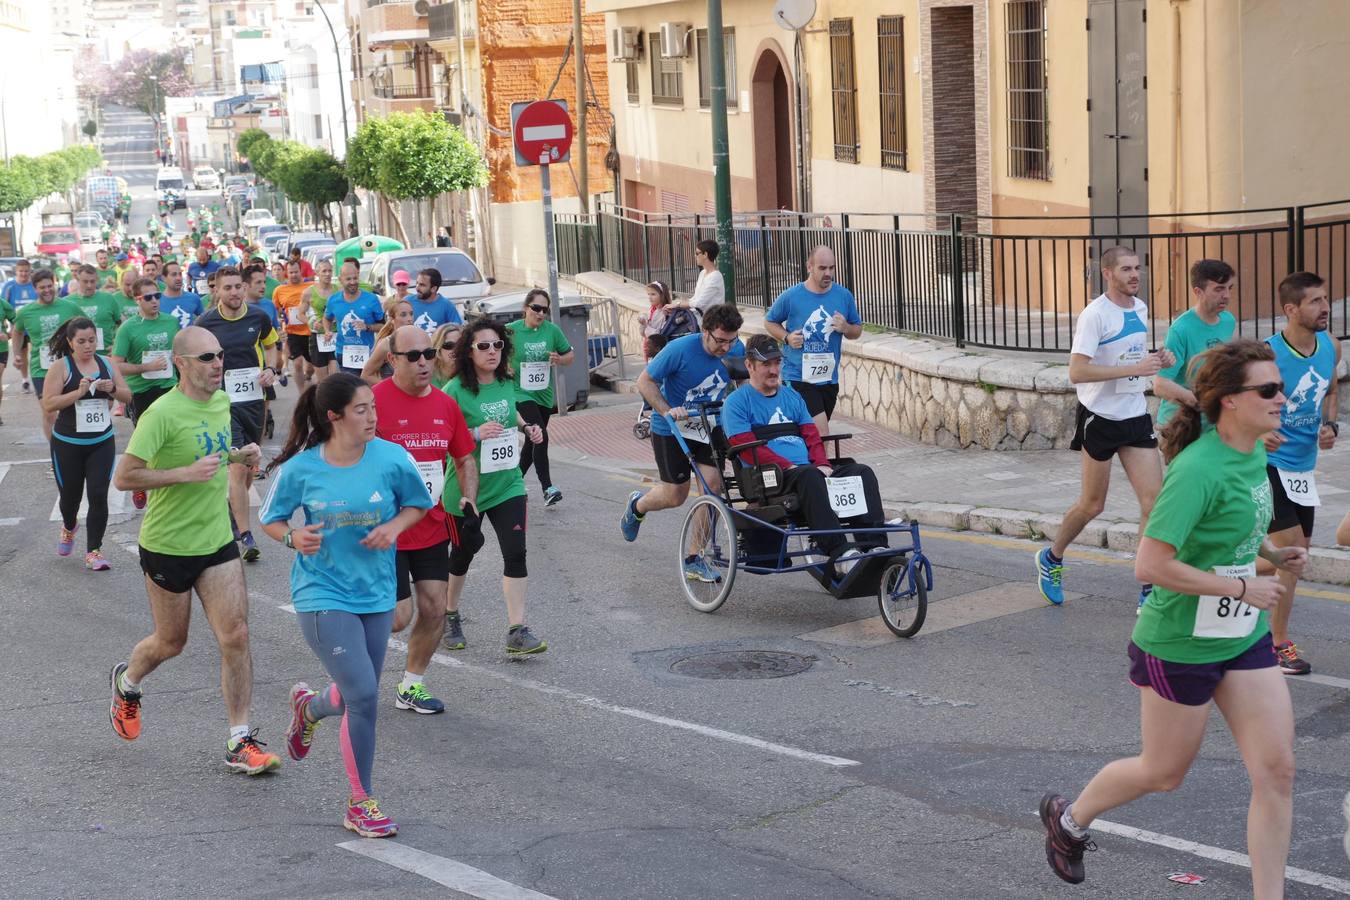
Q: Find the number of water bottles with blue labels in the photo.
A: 0